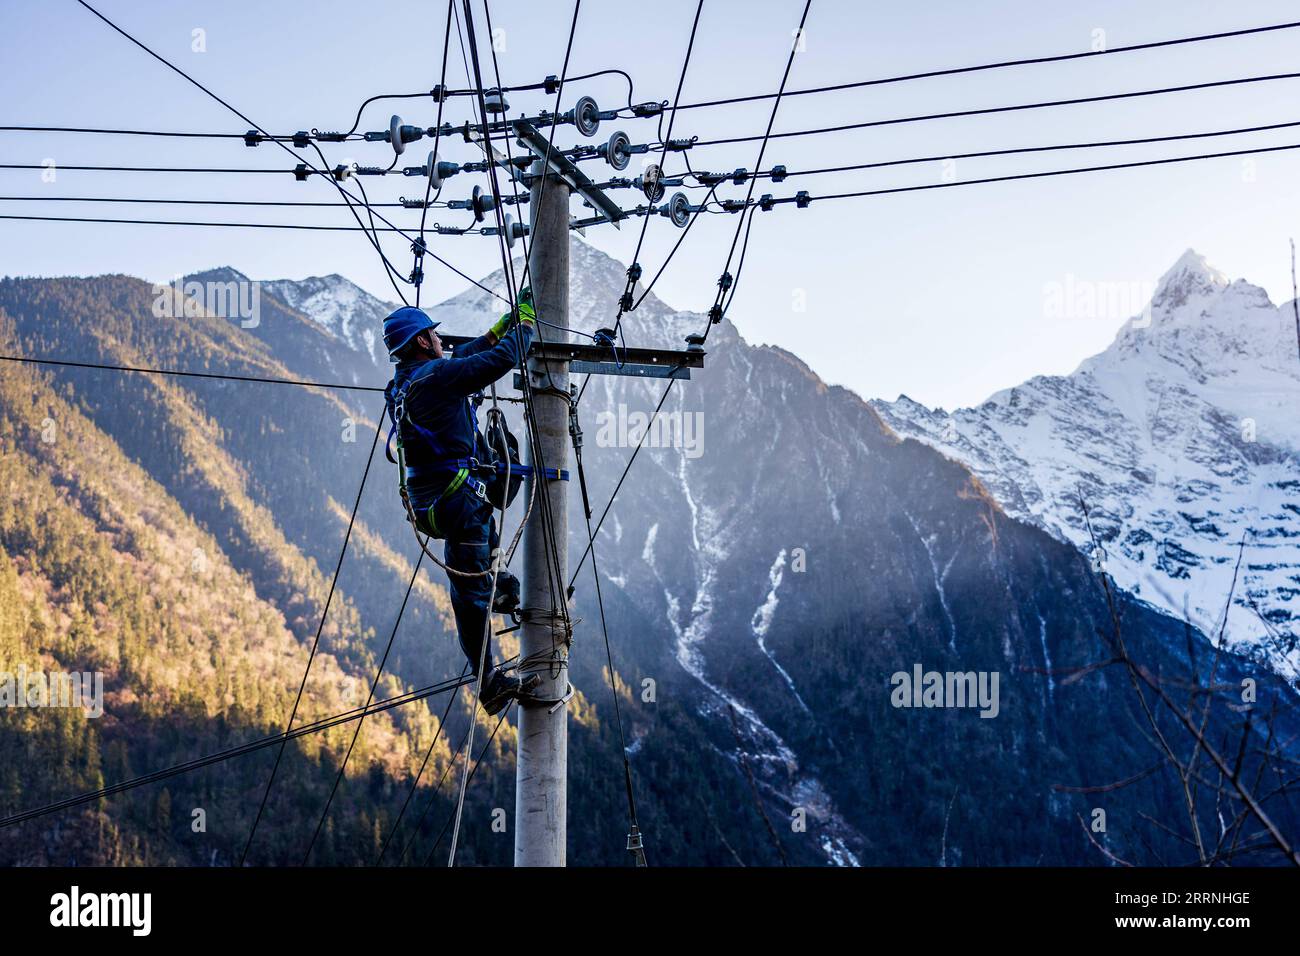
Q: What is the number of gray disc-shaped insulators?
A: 8